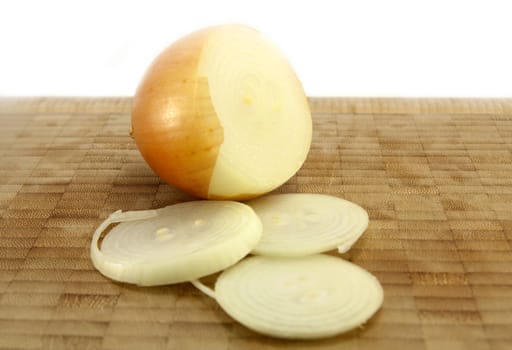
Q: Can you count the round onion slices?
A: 3